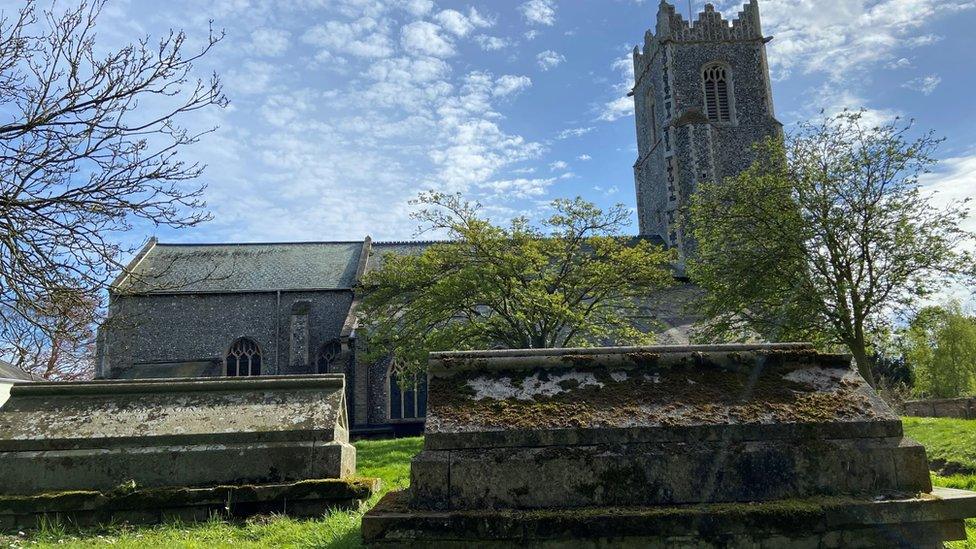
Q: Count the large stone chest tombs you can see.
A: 2